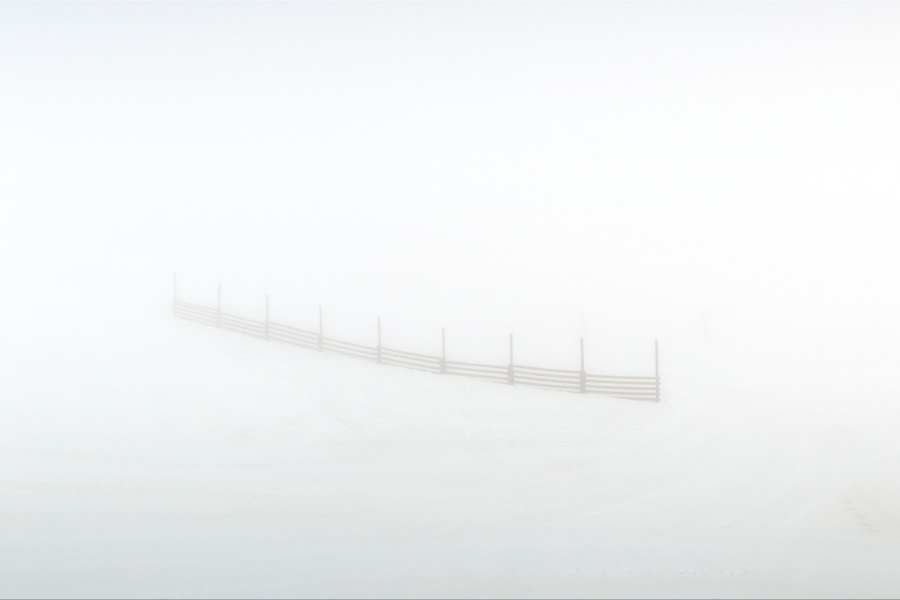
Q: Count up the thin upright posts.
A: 9